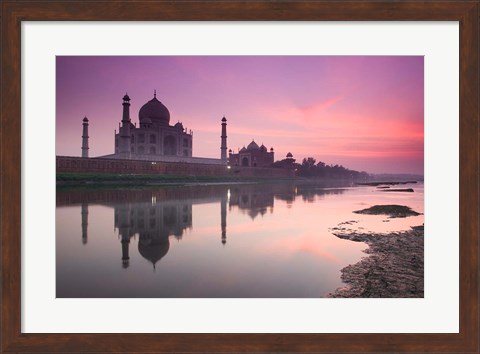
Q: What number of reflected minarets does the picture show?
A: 3